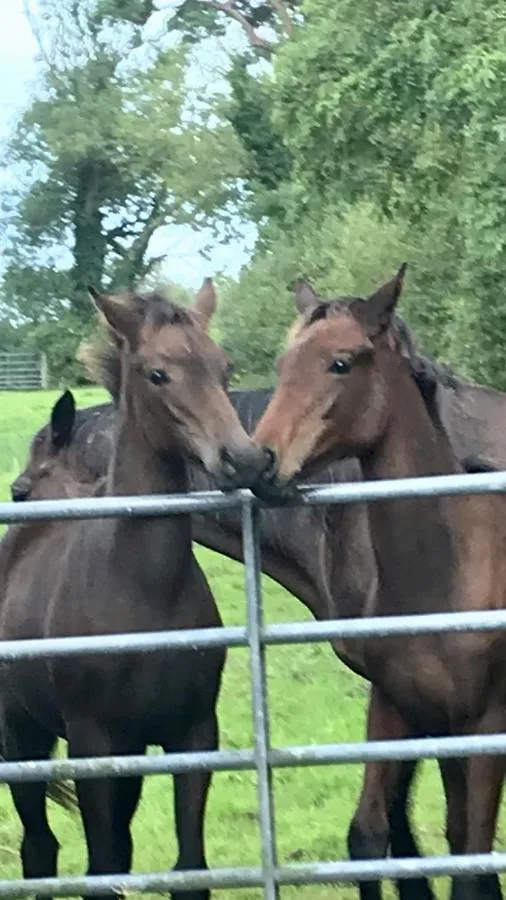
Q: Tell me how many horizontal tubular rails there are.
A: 4